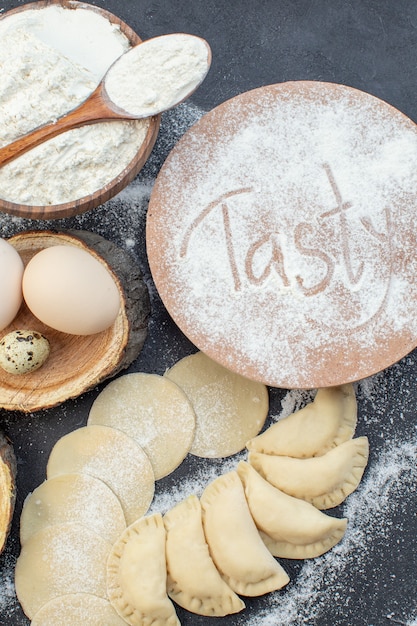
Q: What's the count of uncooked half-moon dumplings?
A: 6